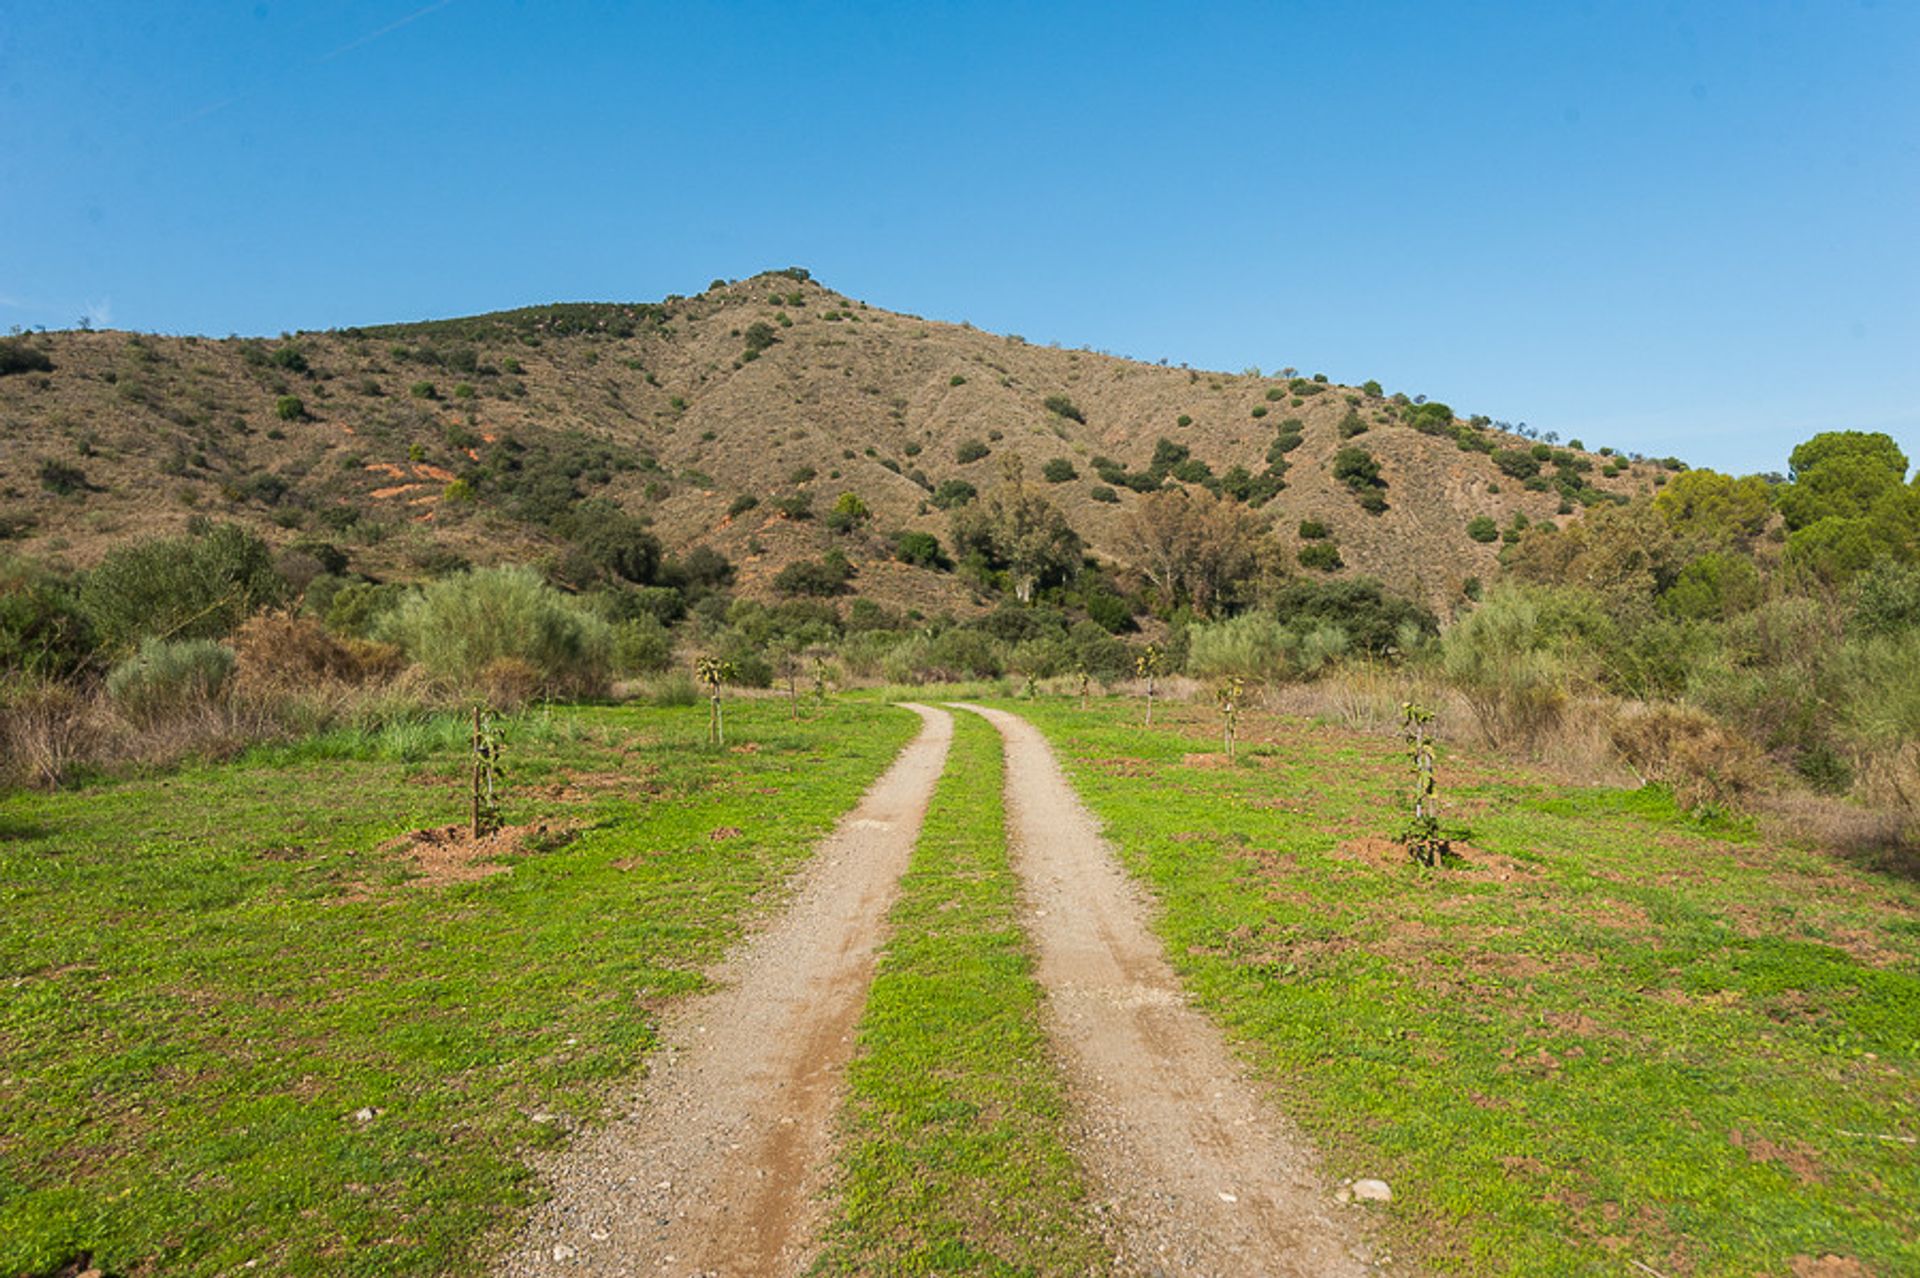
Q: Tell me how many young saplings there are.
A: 9